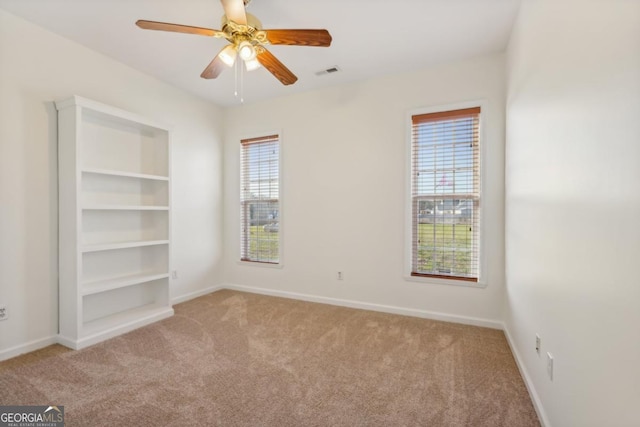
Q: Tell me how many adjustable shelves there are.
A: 4